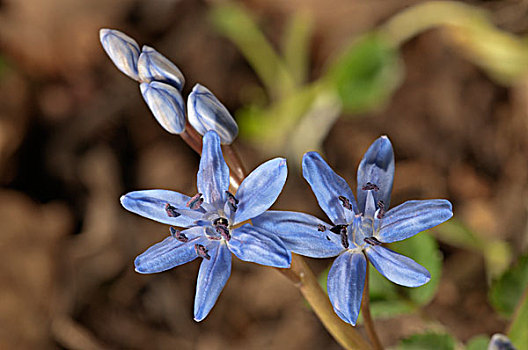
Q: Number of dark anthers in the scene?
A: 12